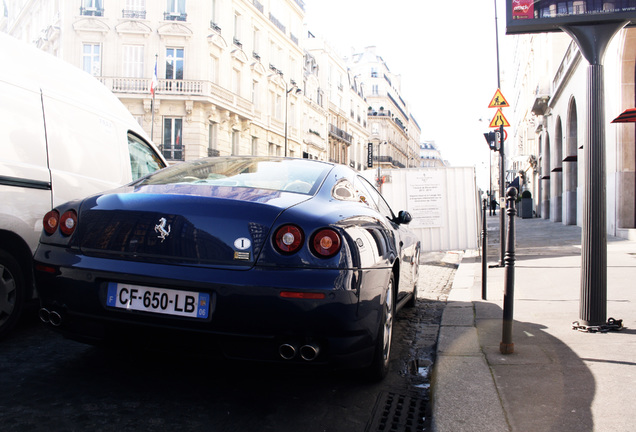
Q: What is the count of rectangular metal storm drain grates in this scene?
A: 1